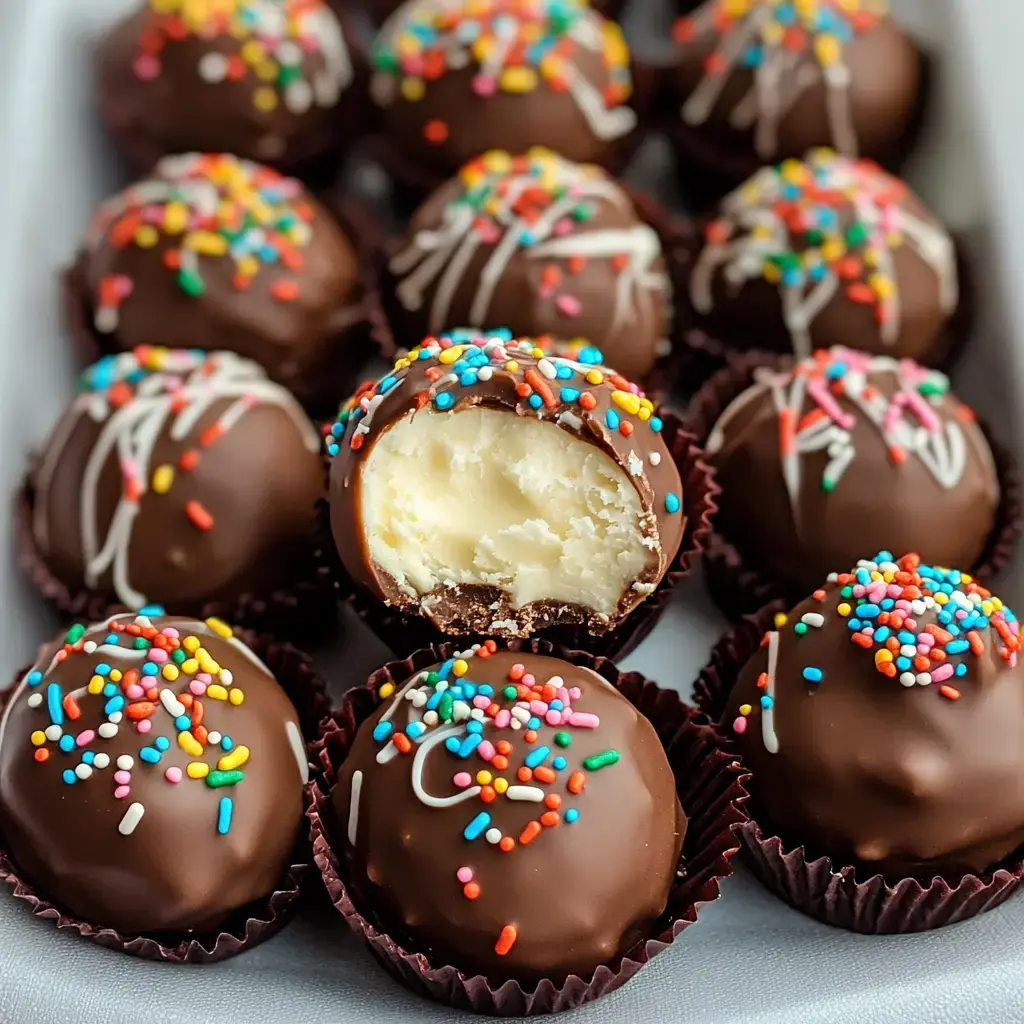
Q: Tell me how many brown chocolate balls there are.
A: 12